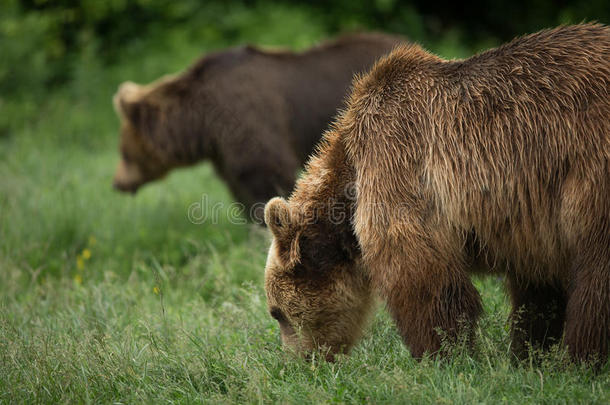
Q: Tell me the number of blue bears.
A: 0